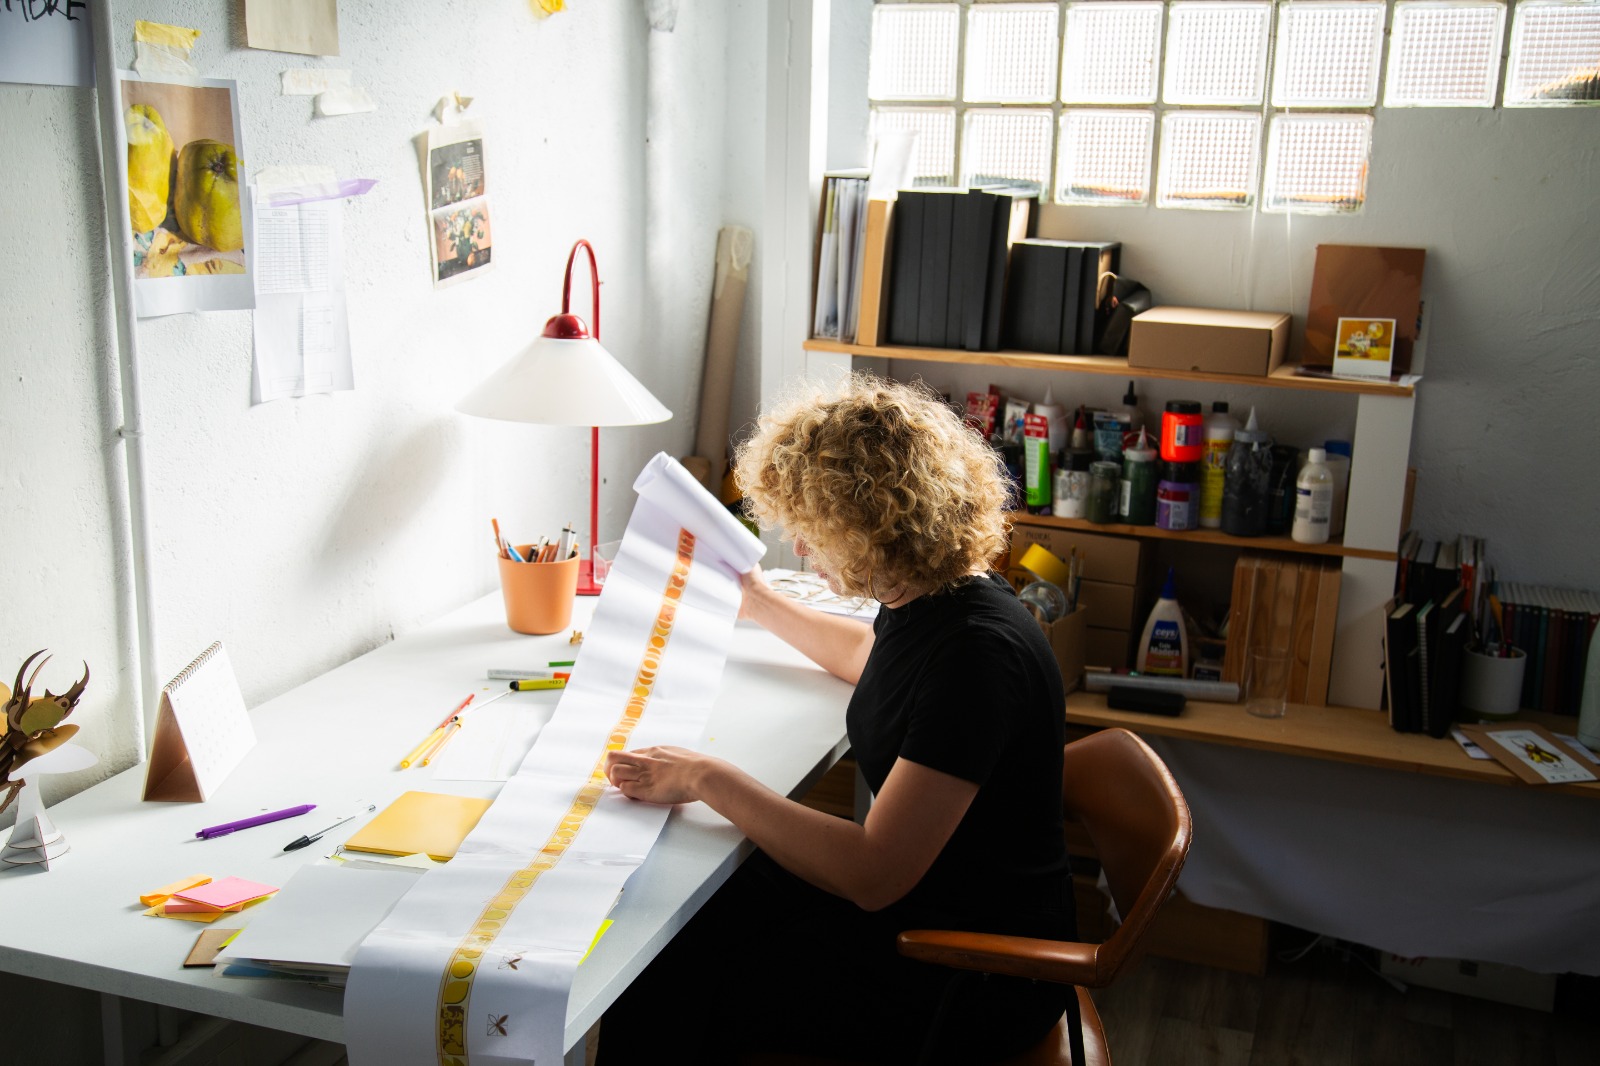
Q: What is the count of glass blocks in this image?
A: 12